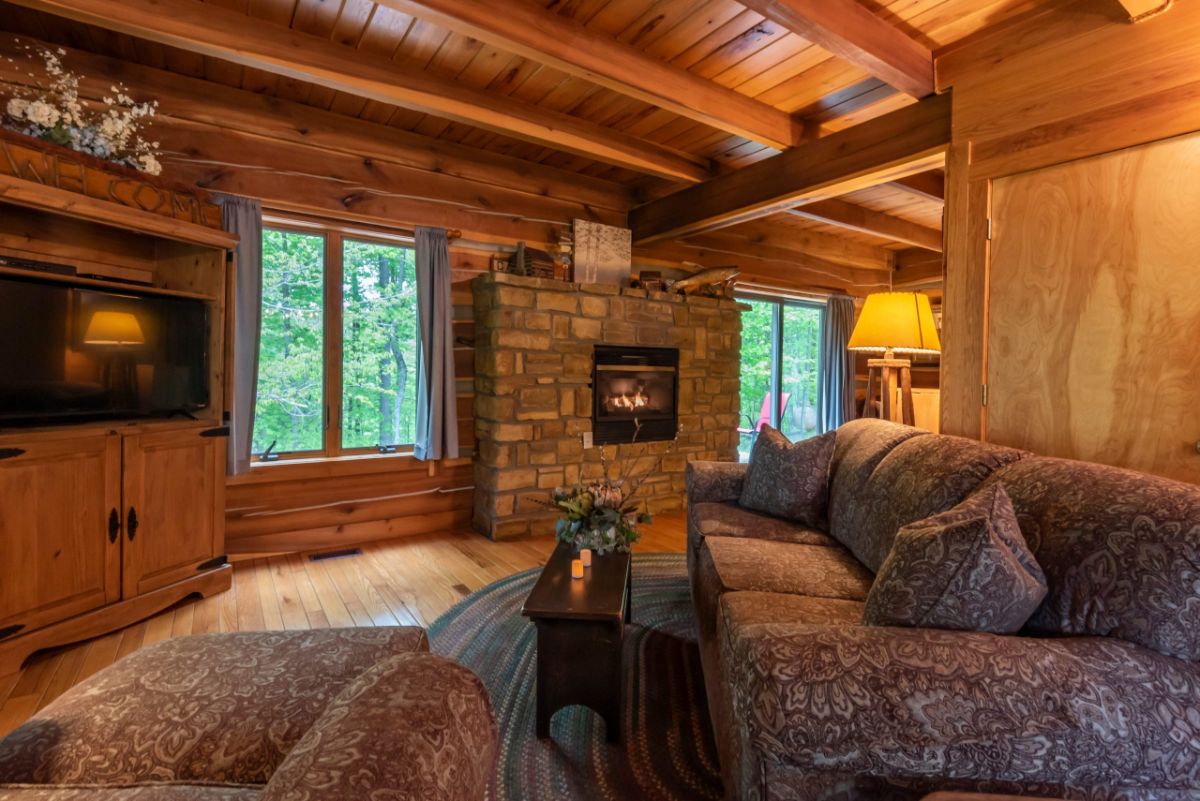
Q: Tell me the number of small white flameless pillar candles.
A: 2